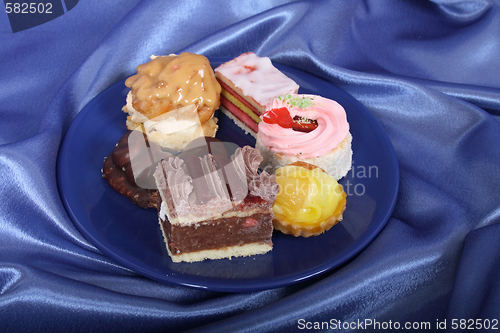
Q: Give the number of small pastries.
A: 6